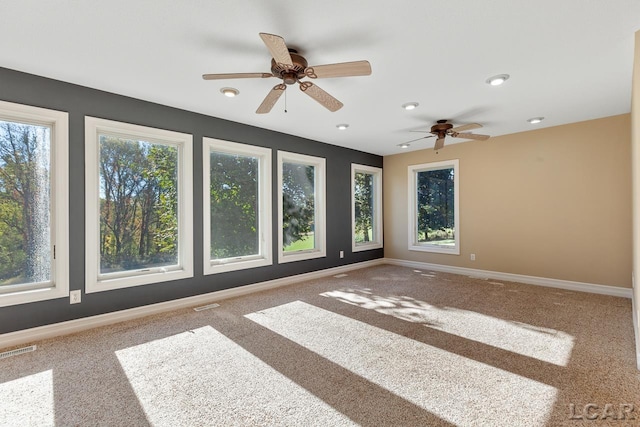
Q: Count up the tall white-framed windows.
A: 6